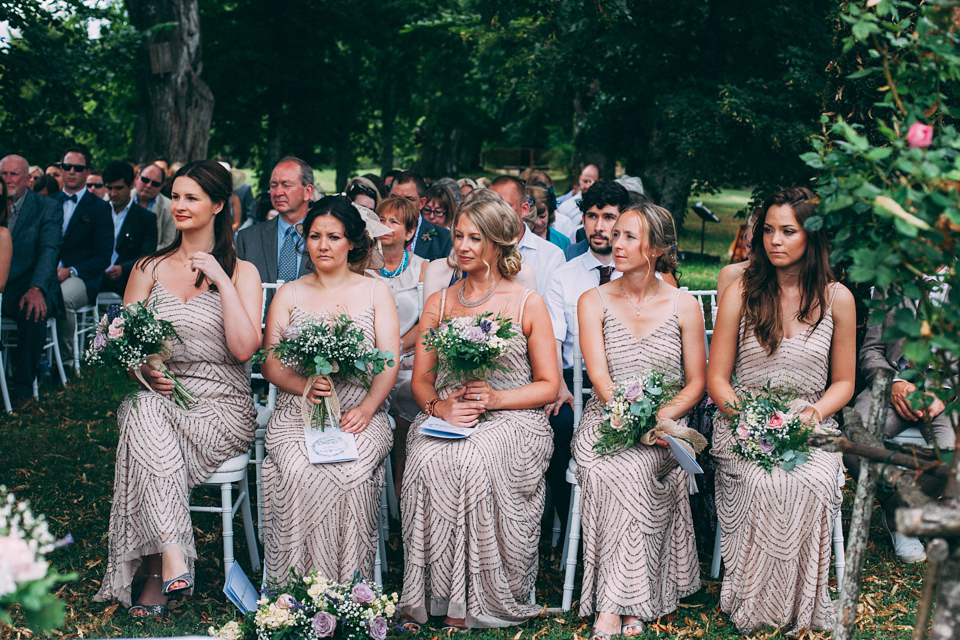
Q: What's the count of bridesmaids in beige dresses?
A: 5